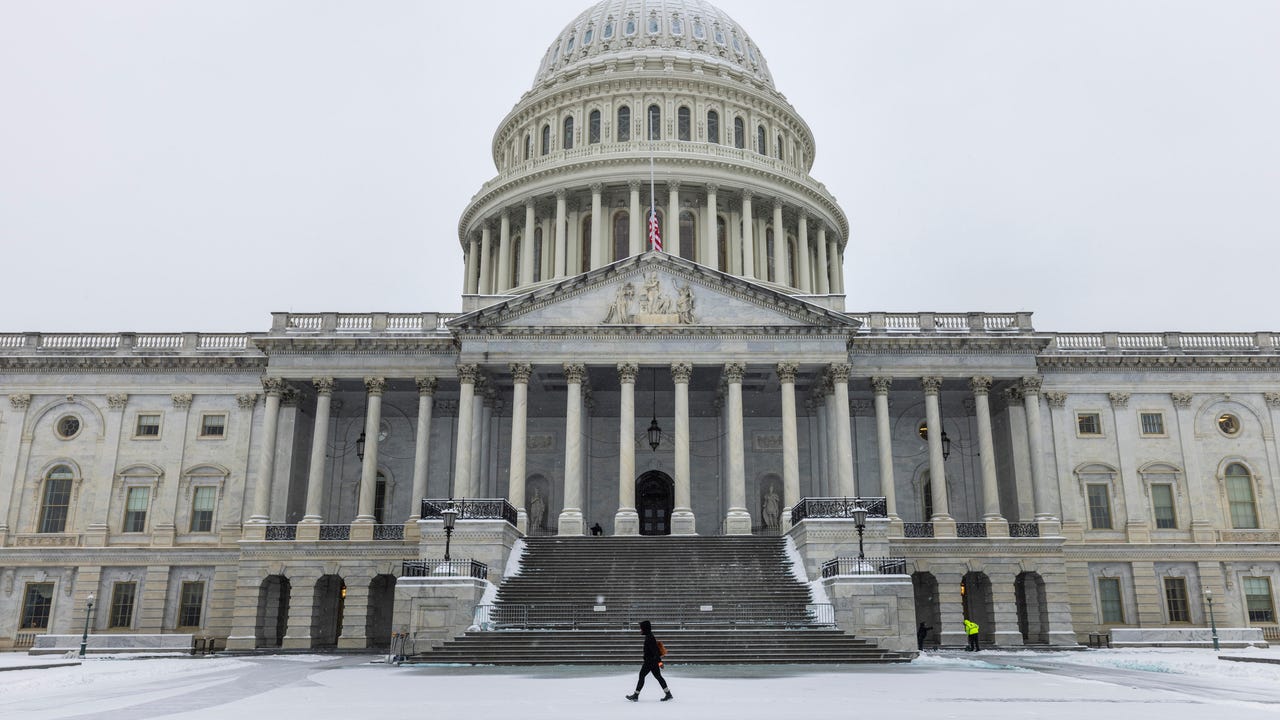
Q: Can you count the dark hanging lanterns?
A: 3